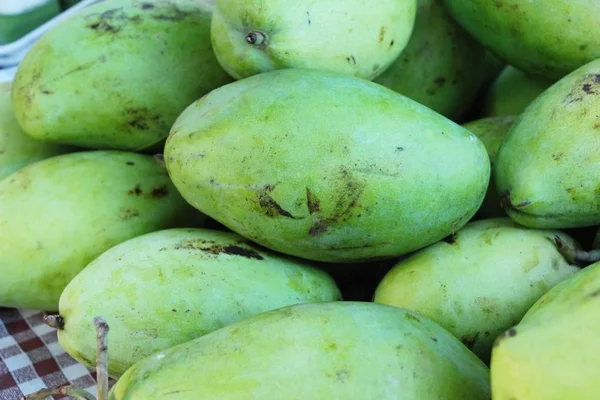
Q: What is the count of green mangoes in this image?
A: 14